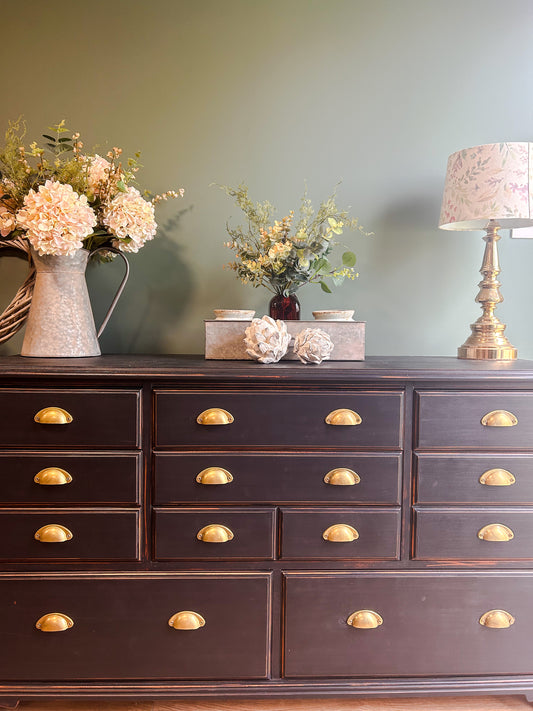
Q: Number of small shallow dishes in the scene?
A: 2